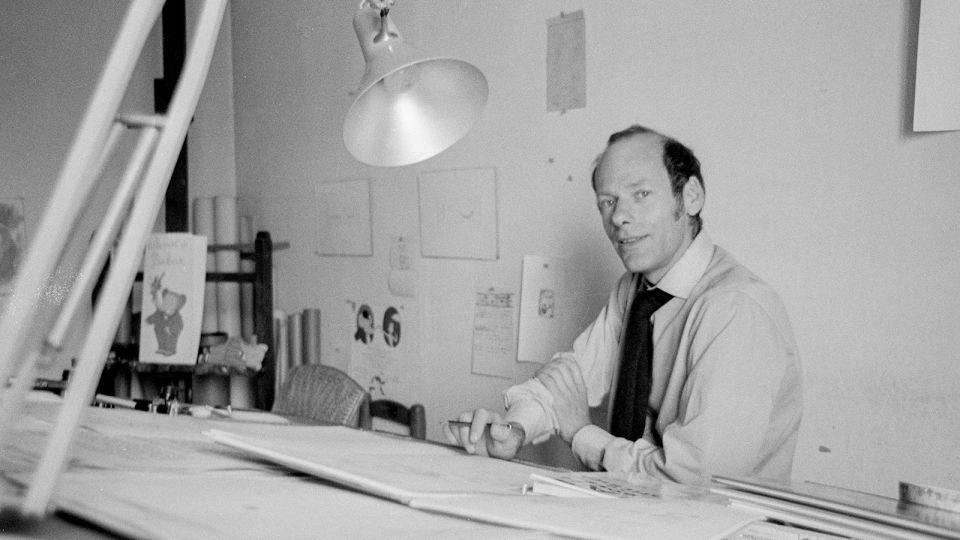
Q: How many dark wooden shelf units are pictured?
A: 1